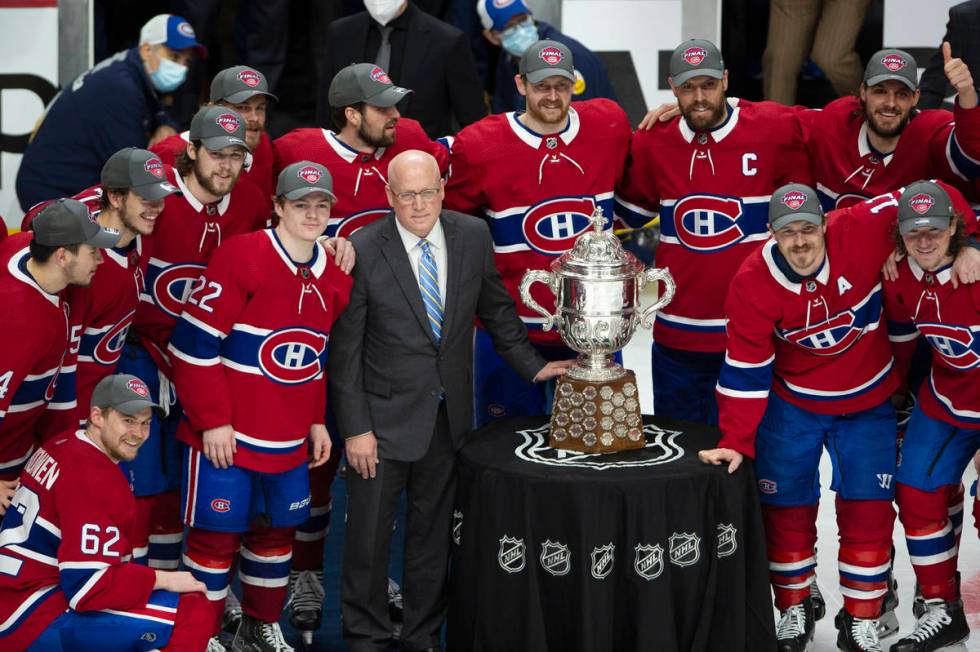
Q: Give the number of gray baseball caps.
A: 12